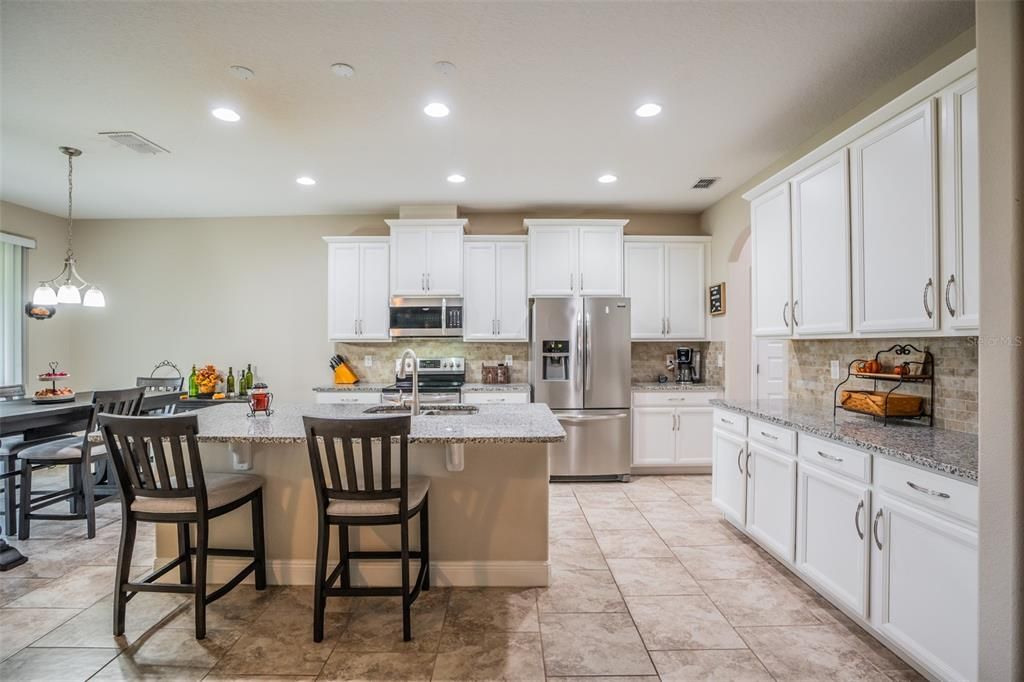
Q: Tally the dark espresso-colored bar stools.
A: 2